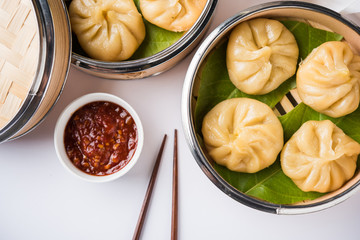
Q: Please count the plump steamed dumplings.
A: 6